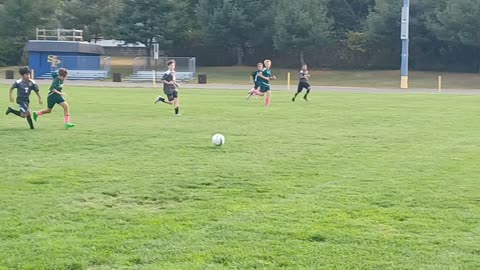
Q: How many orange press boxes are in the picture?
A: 0